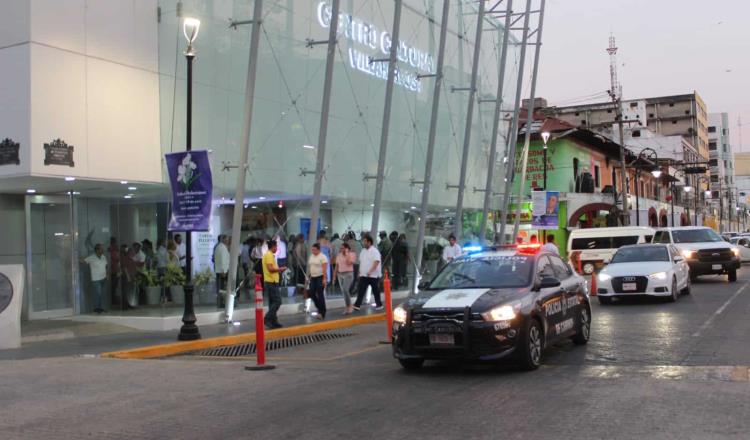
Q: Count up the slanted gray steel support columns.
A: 8